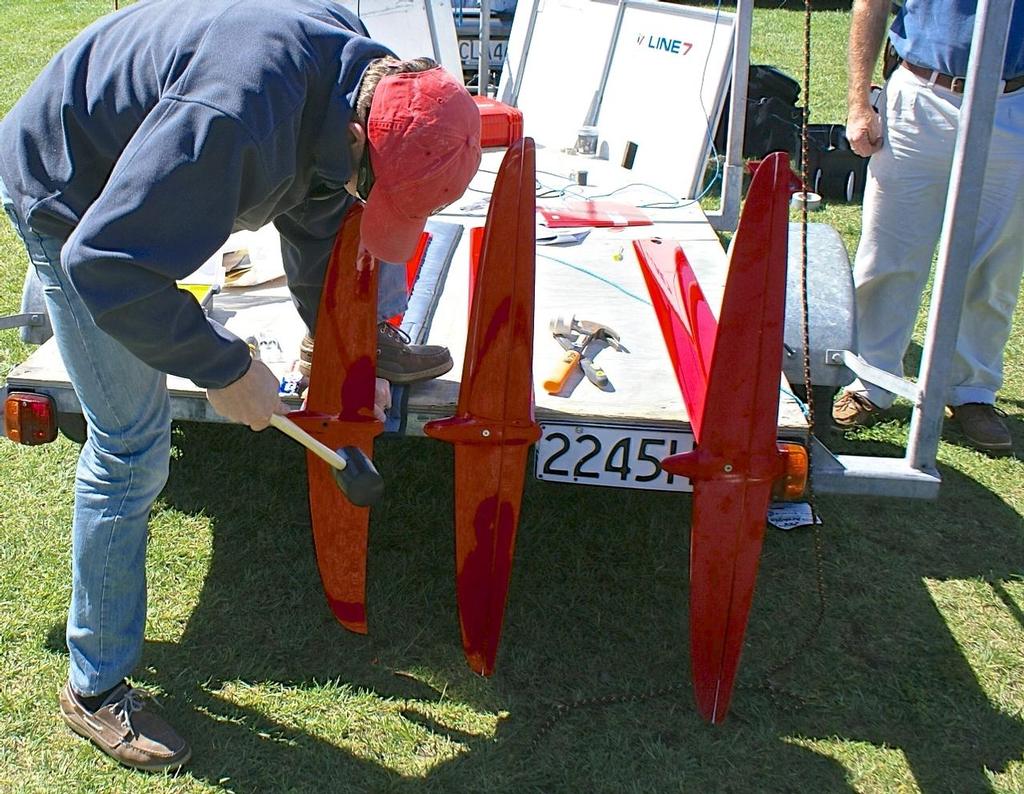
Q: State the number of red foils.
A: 3